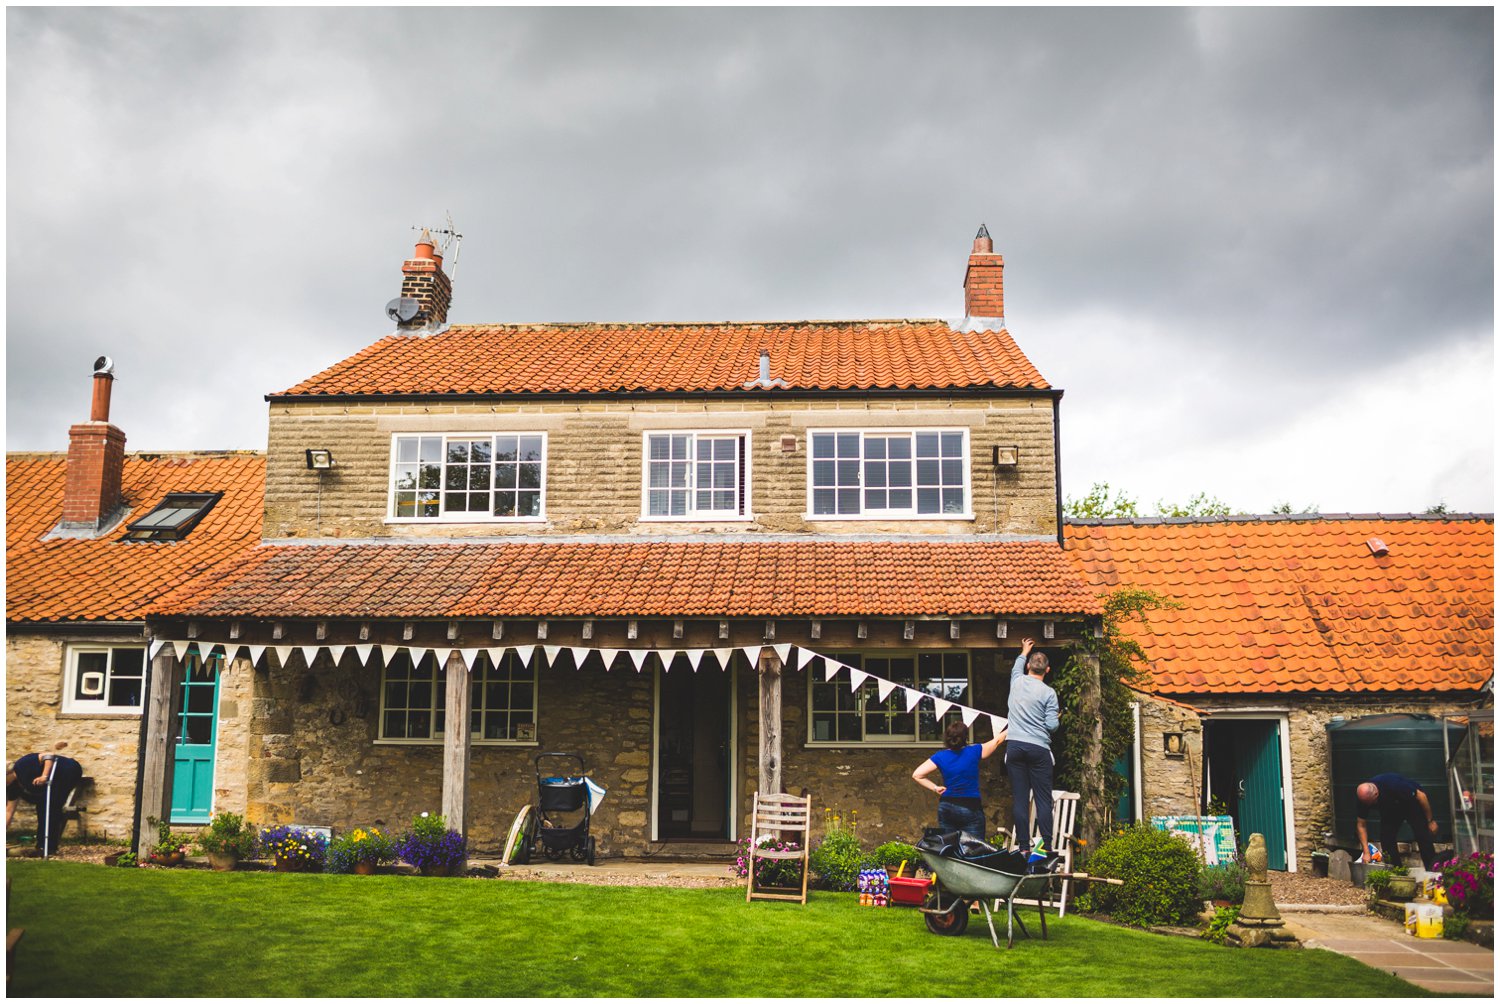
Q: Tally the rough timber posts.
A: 4